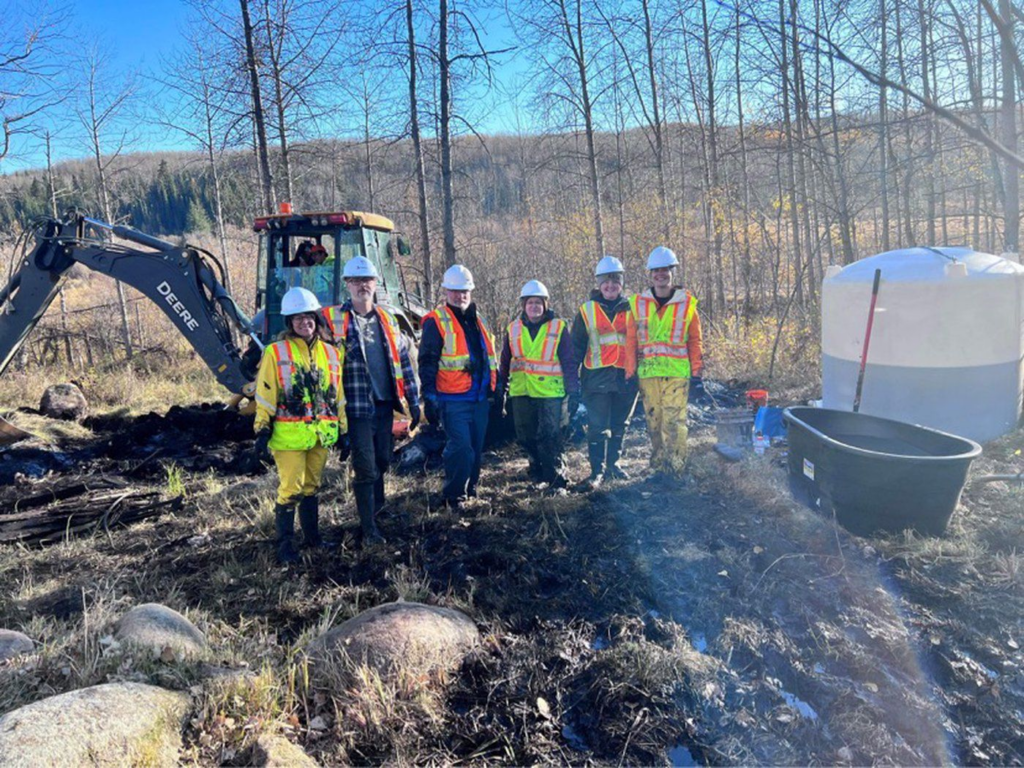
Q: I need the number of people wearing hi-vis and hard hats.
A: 6